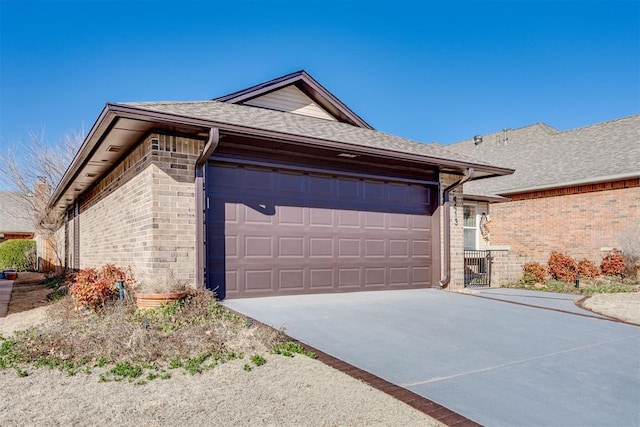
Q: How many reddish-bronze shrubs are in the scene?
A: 5